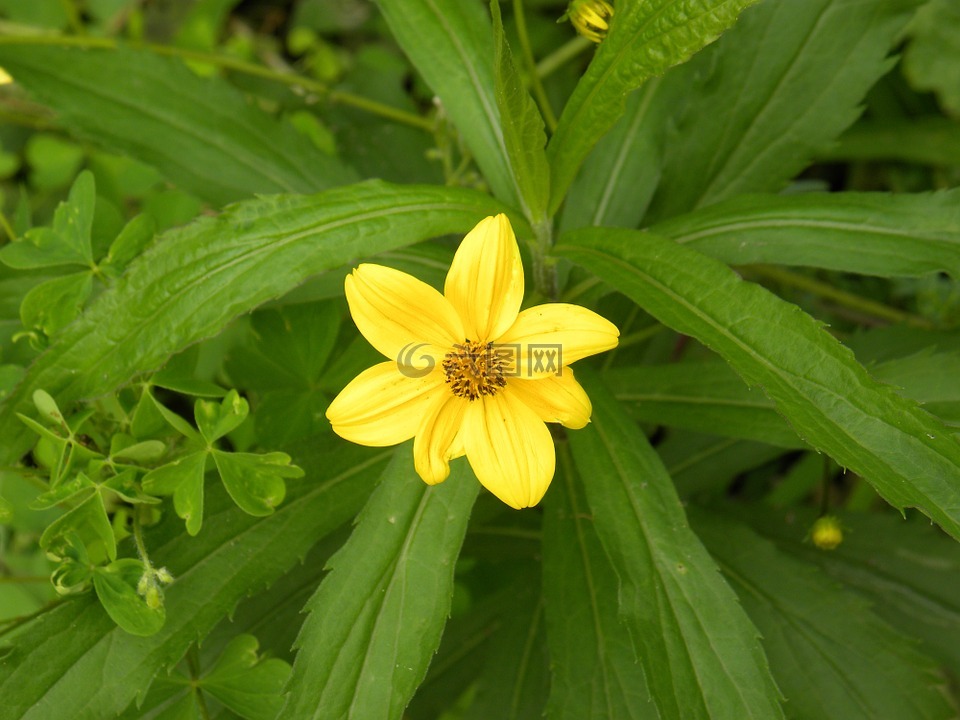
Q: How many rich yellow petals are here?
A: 7